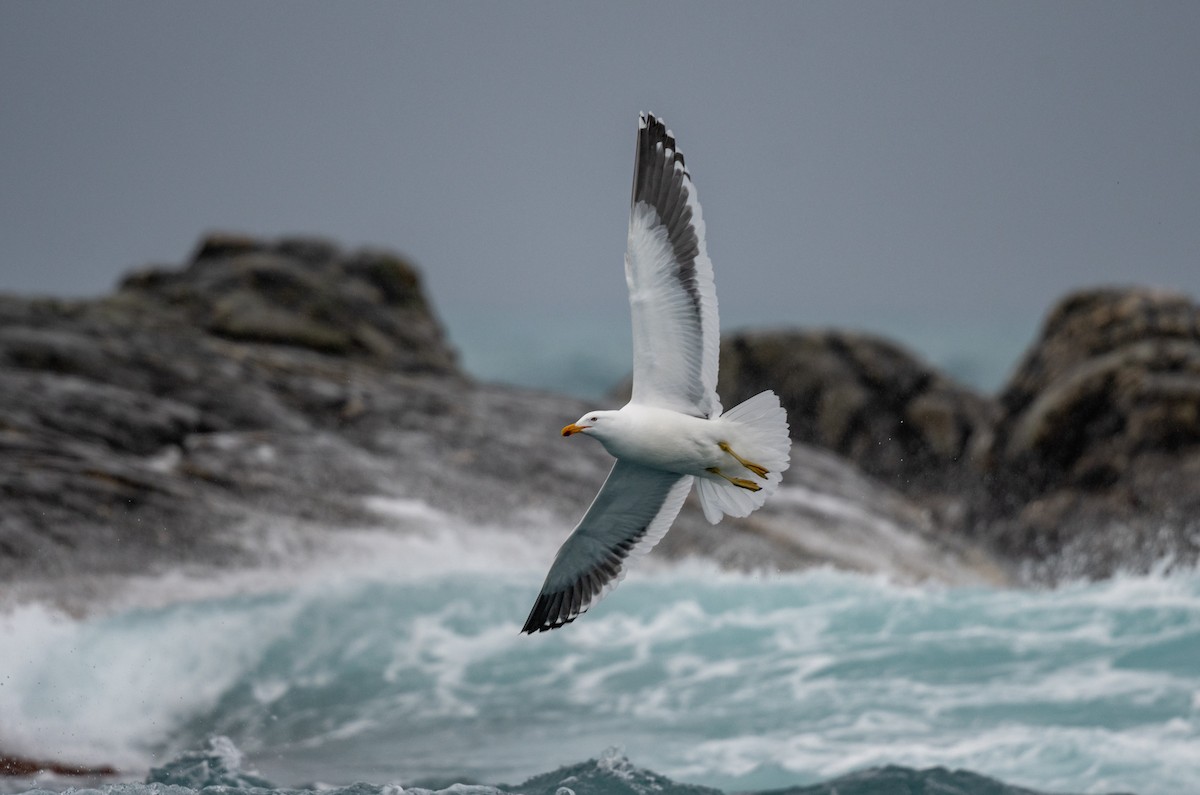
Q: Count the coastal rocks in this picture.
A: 3